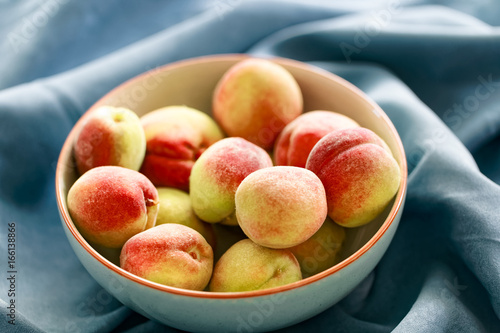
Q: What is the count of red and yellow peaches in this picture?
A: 12